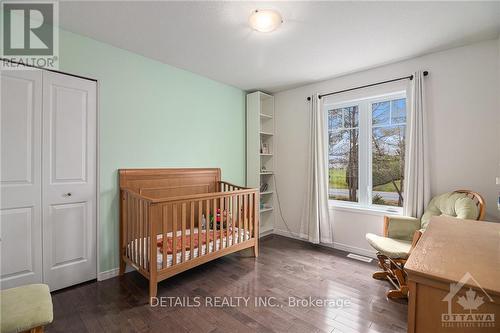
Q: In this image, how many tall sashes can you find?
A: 2